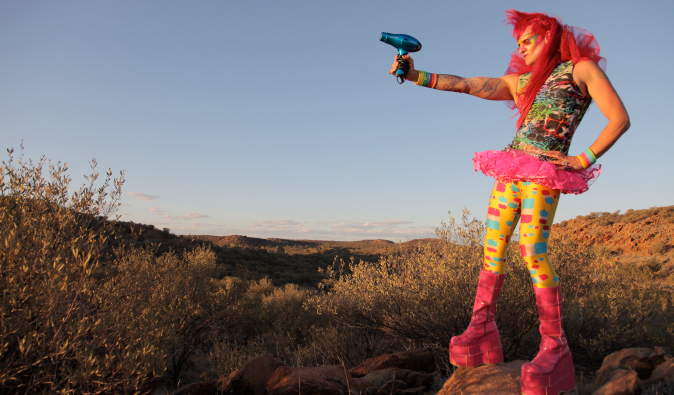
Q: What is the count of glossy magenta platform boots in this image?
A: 2